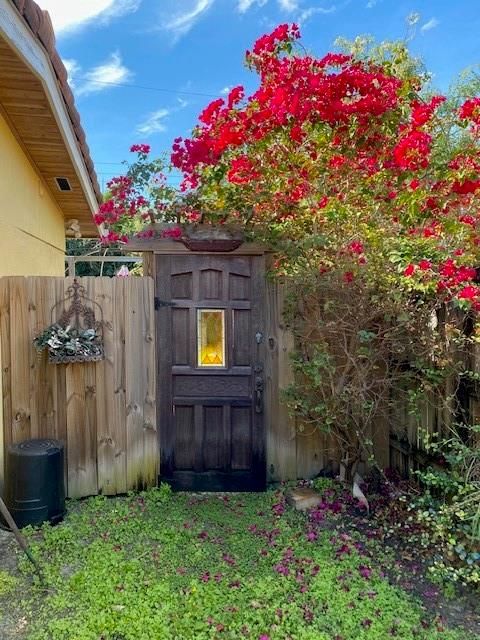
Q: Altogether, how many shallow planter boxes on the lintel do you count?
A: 1